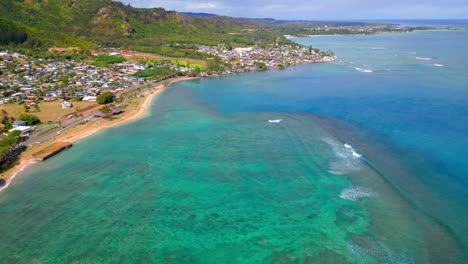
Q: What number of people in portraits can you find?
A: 0